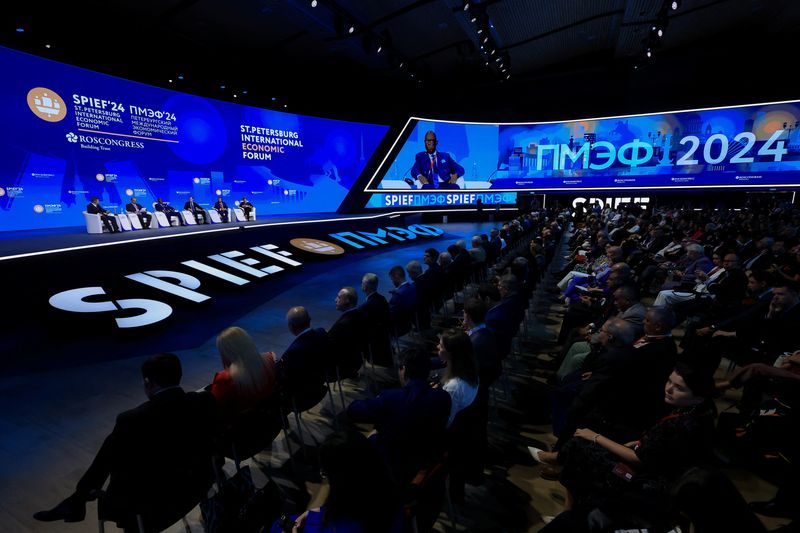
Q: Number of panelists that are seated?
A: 6